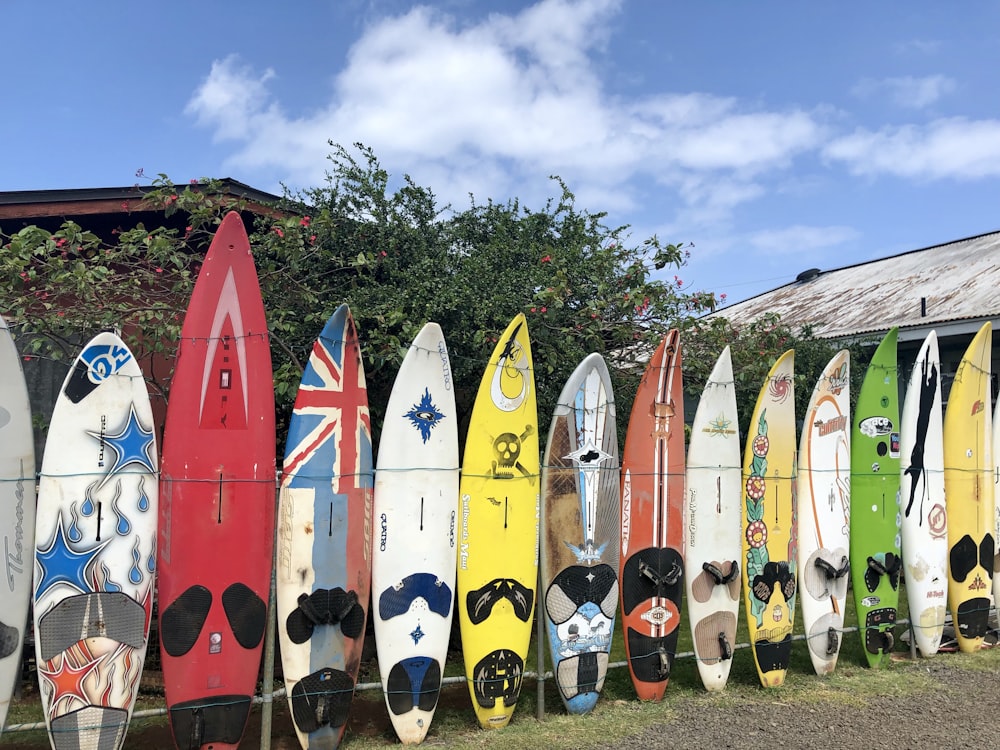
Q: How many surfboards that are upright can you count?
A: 15